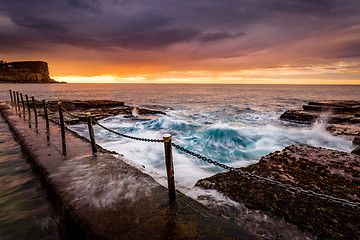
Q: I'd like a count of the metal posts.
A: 10